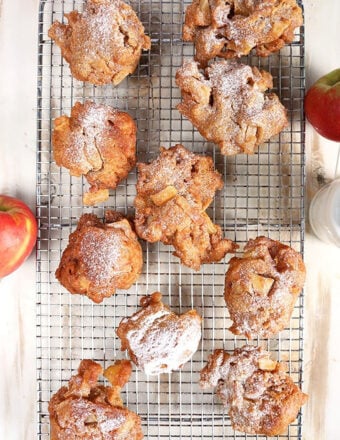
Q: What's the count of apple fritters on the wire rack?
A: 10